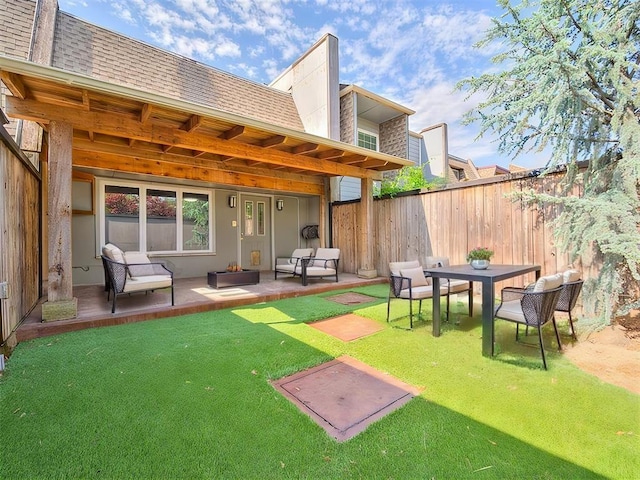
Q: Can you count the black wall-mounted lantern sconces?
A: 2